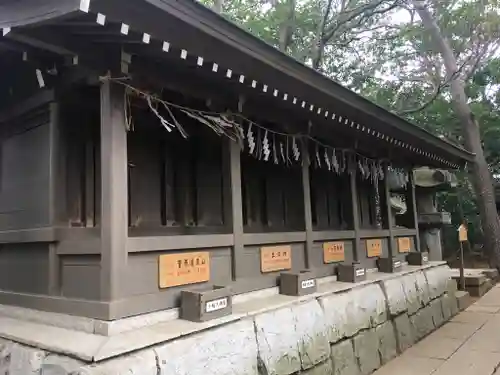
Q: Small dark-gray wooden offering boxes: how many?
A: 5